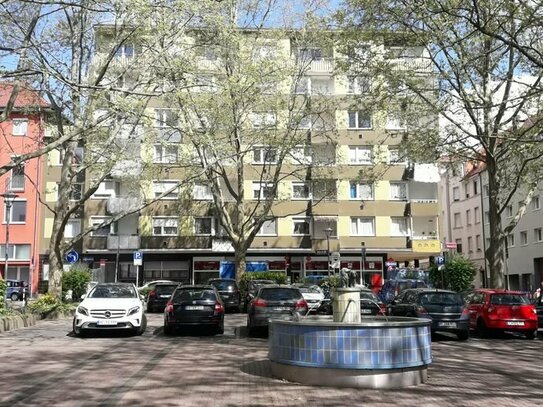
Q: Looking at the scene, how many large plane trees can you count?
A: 3